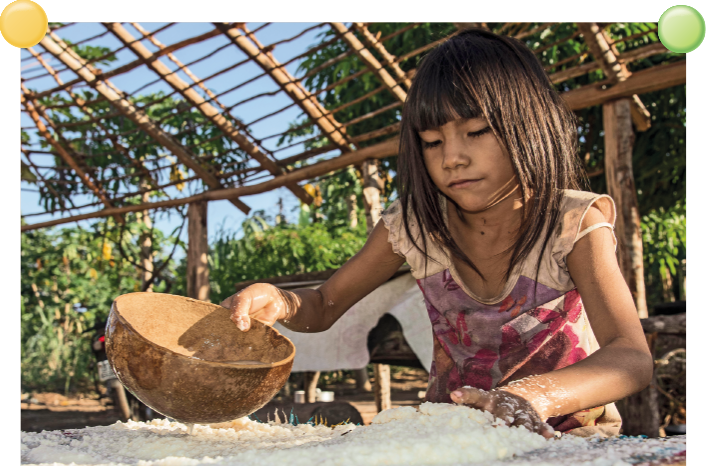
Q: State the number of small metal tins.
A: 2